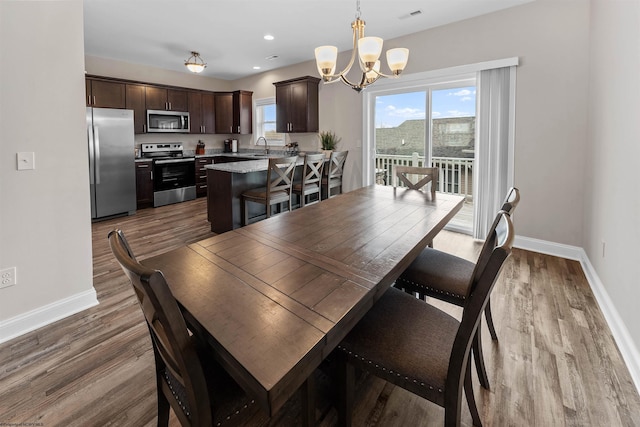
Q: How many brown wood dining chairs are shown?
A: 4